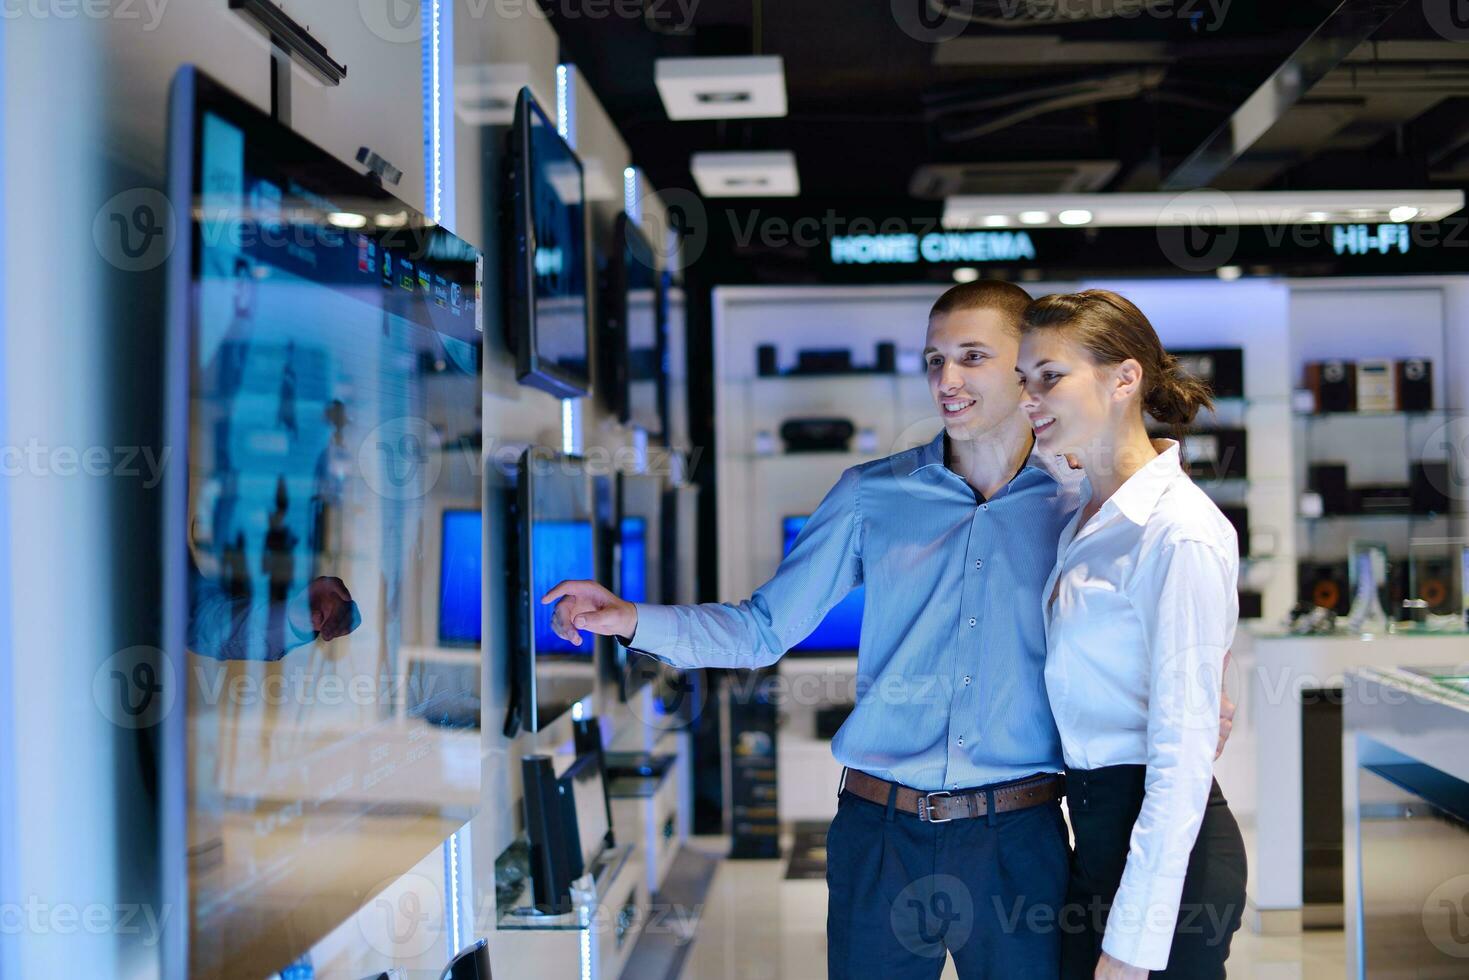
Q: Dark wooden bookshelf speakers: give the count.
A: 2